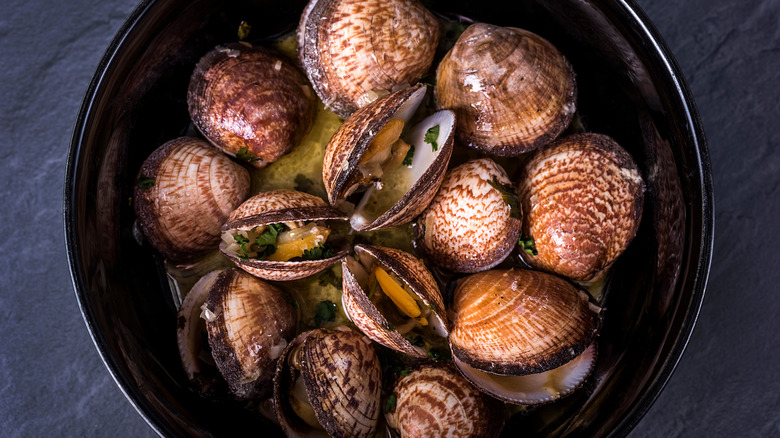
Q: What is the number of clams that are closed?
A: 7